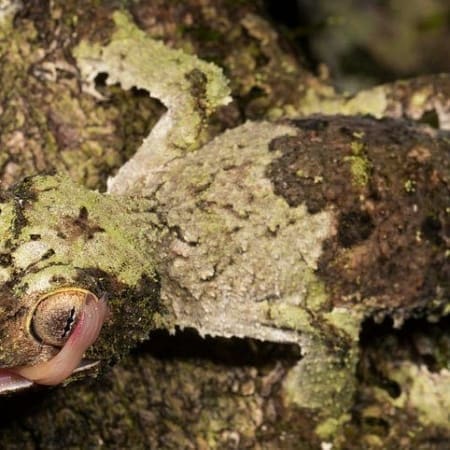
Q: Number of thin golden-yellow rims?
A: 1